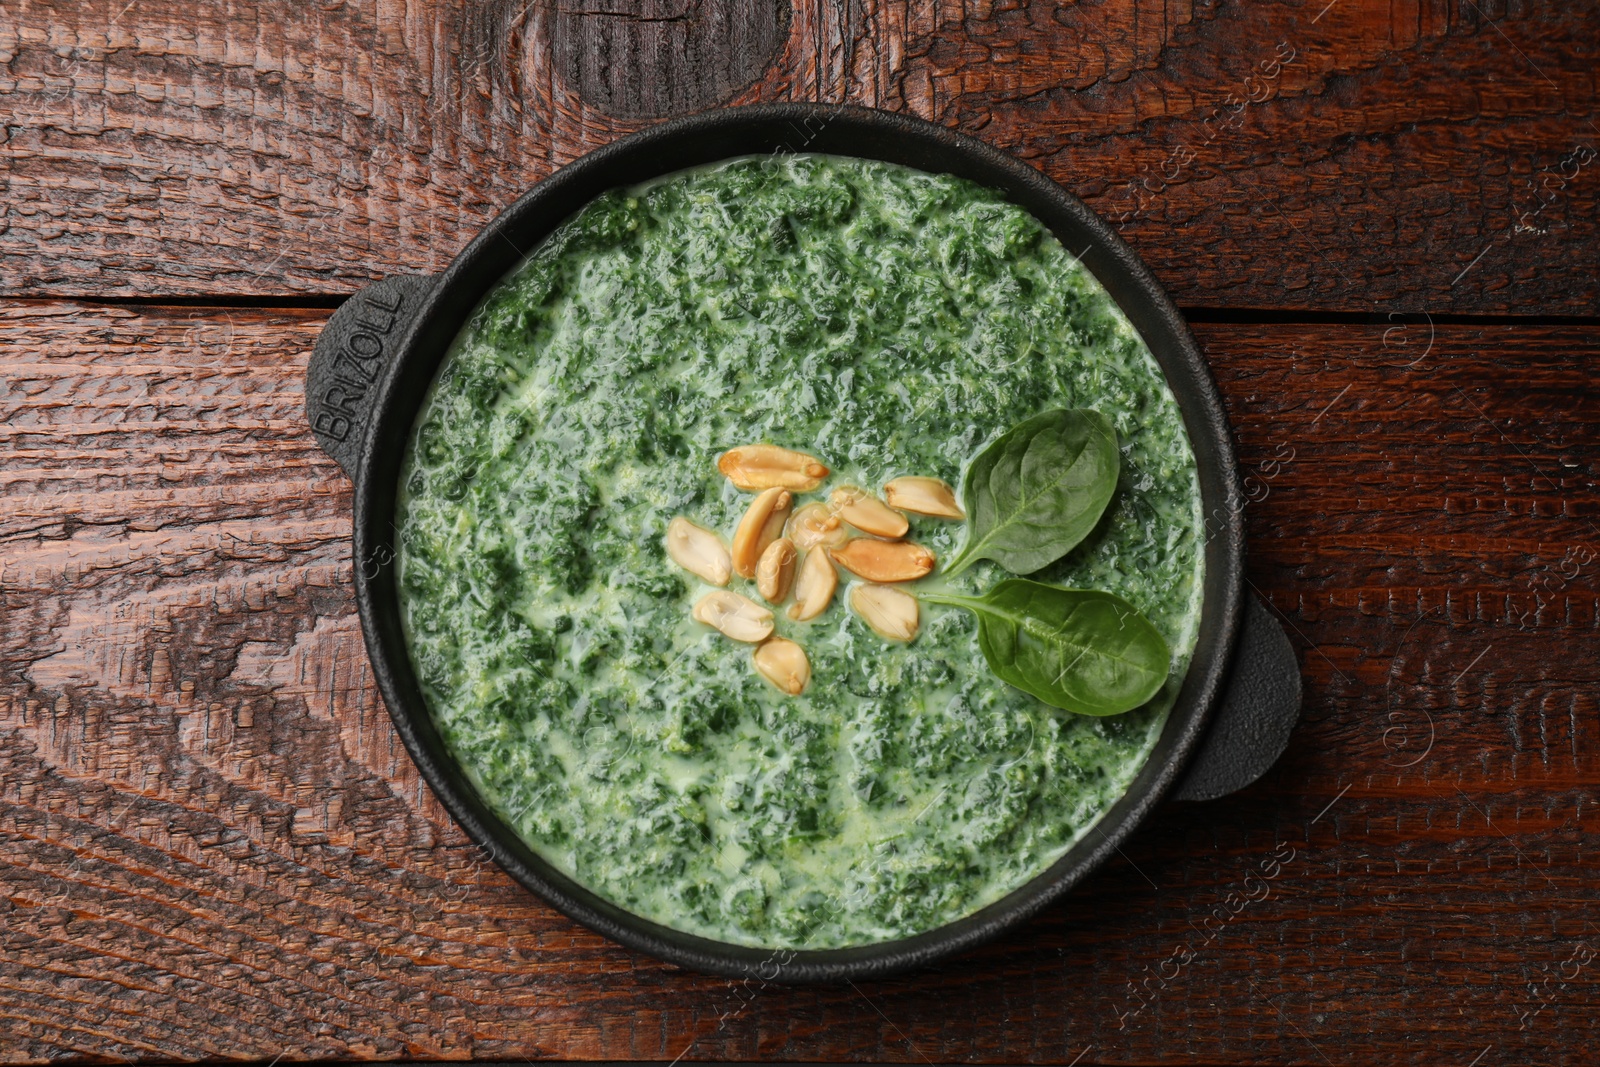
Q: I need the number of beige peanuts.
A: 12